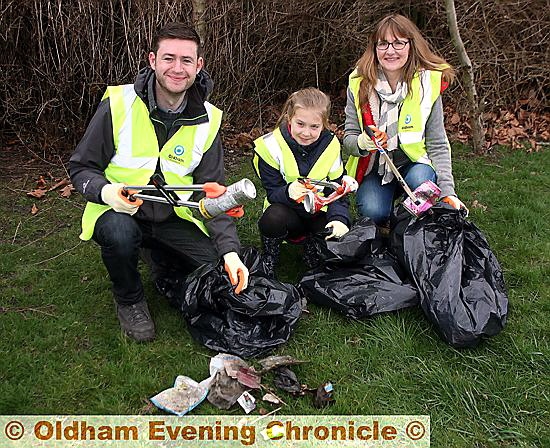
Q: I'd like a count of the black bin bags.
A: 3